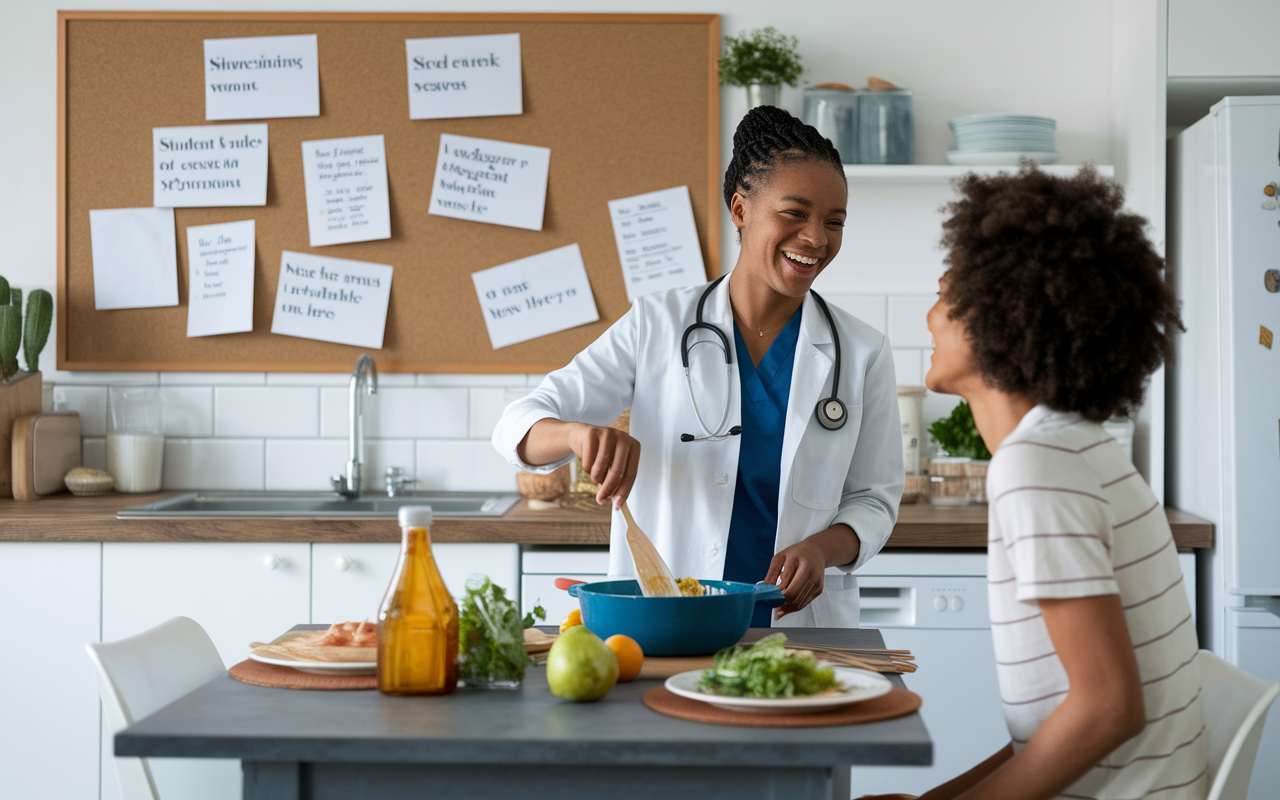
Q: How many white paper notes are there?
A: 10